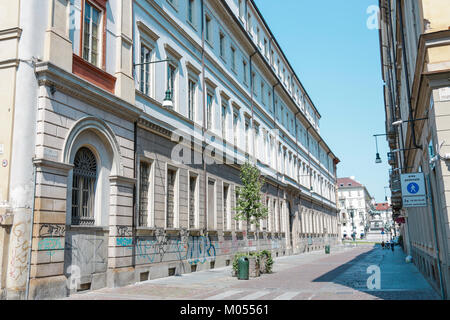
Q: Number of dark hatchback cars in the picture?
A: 0